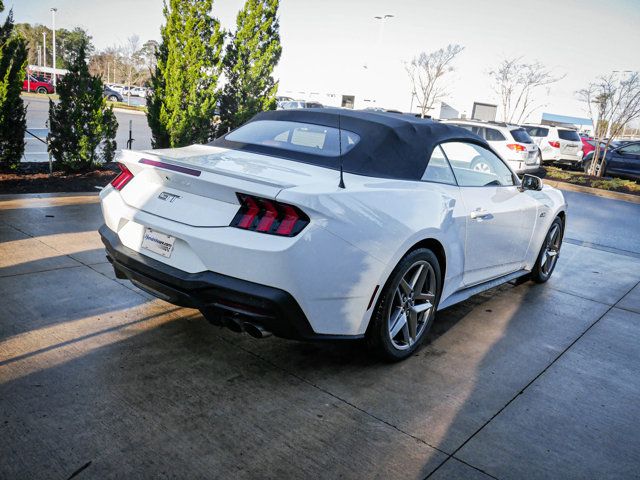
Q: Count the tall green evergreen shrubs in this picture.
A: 4